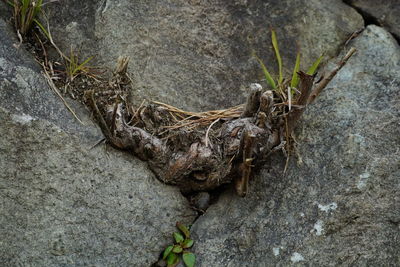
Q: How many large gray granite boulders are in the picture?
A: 3